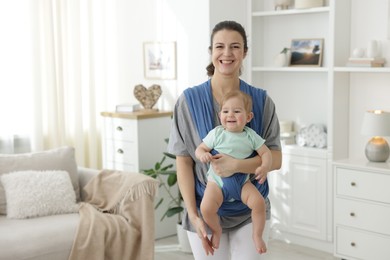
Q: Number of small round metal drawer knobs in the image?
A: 3